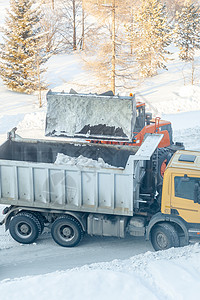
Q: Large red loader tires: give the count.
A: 1